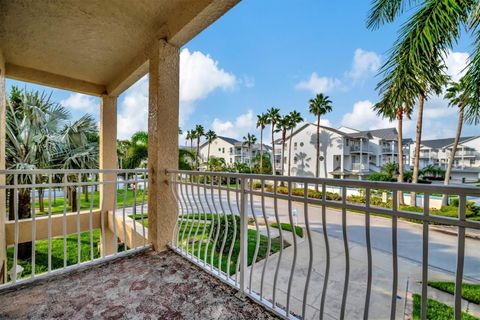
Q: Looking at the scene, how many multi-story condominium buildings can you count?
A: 3